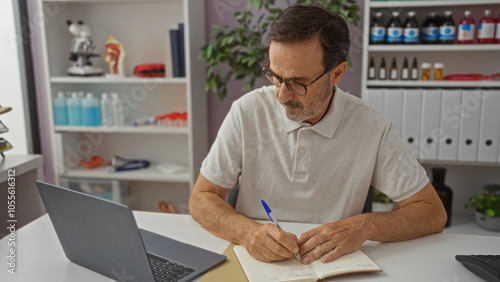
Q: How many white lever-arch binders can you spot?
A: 7